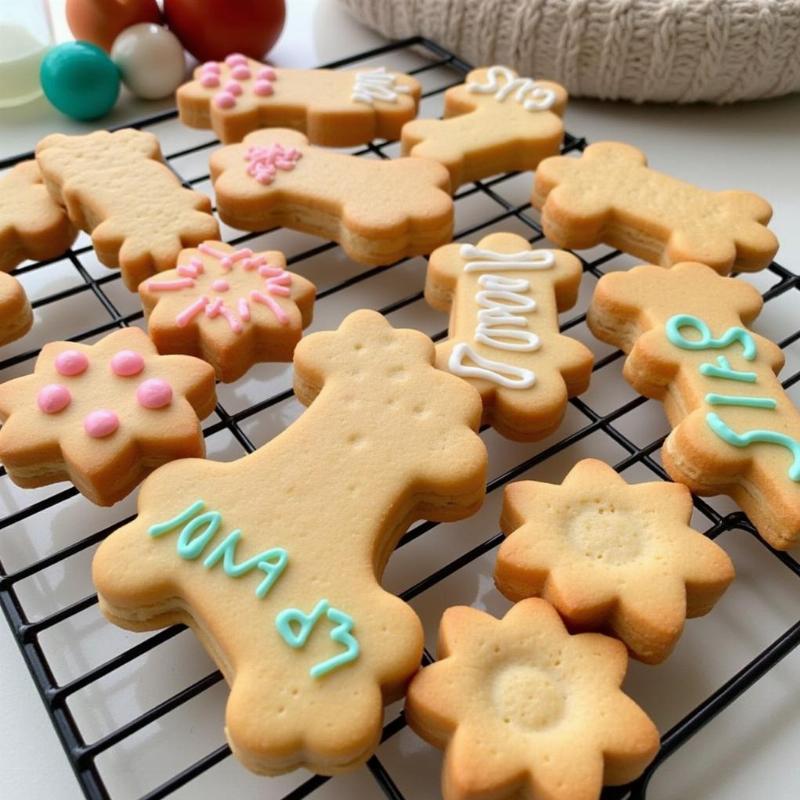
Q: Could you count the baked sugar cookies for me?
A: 14